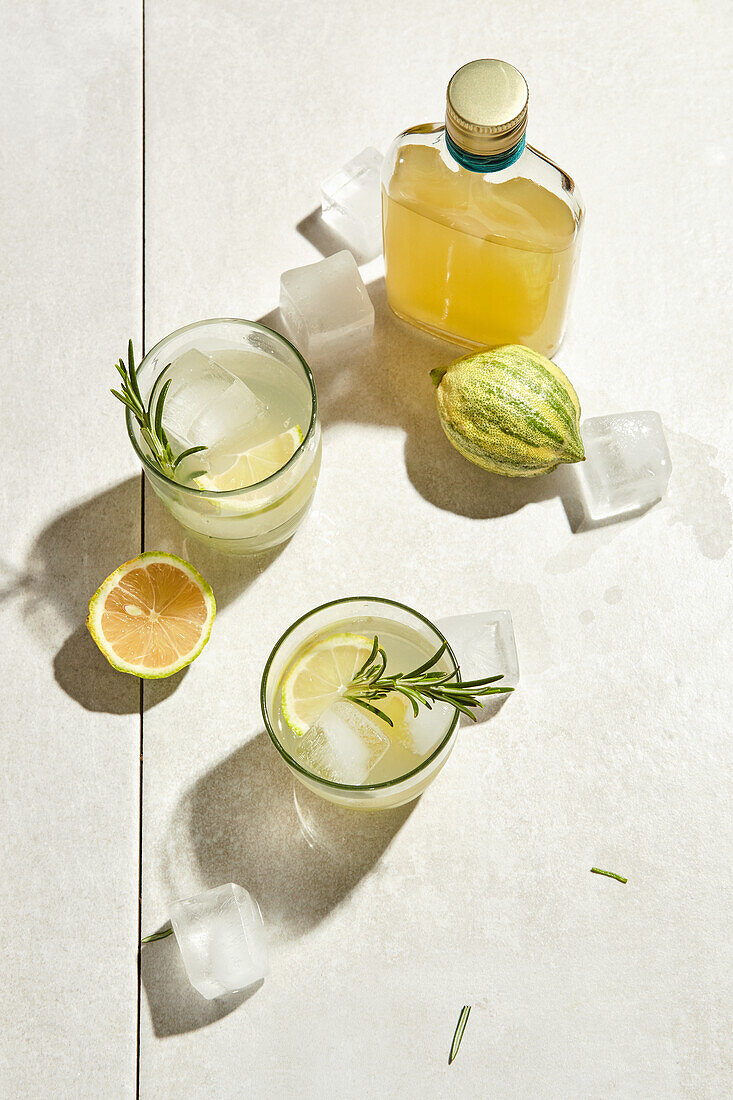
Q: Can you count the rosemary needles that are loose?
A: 3